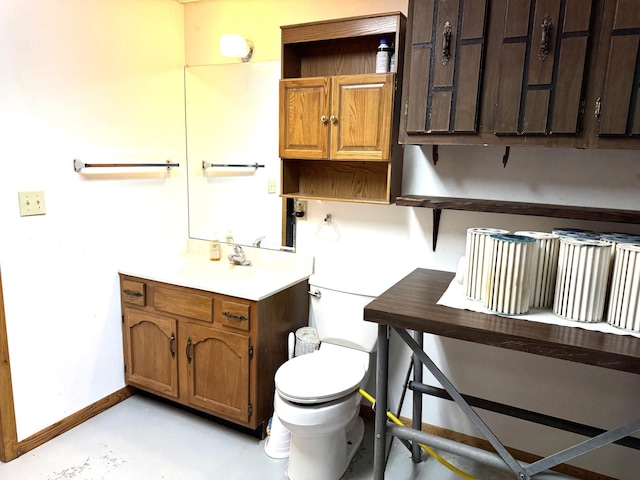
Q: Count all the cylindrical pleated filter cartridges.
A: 7